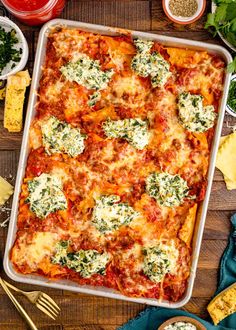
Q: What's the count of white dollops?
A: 10